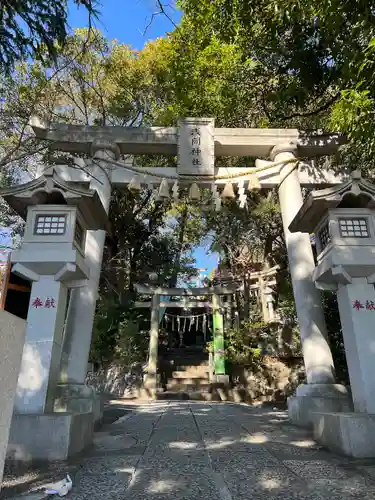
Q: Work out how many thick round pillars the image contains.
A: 2